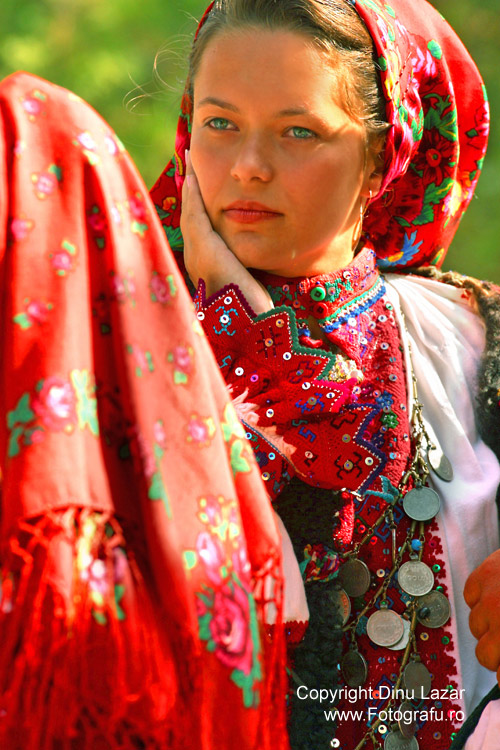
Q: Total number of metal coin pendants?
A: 12